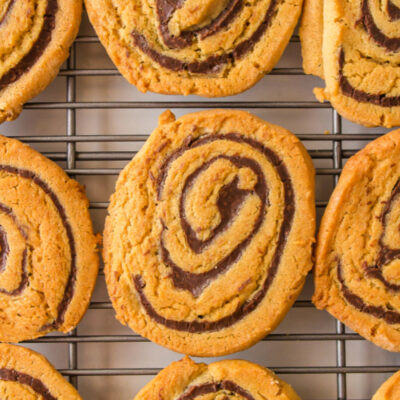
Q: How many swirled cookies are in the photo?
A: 9